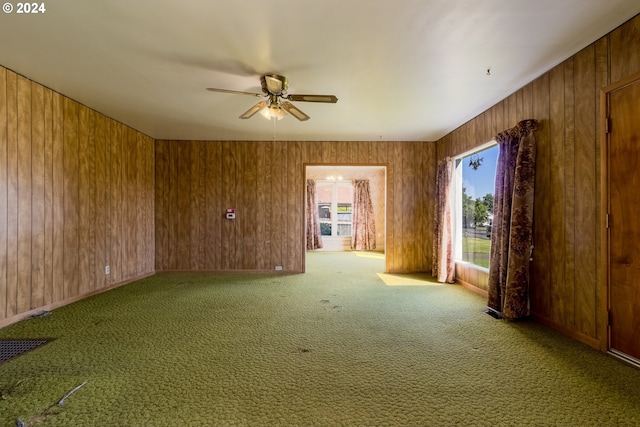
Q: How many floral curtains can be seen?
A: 4